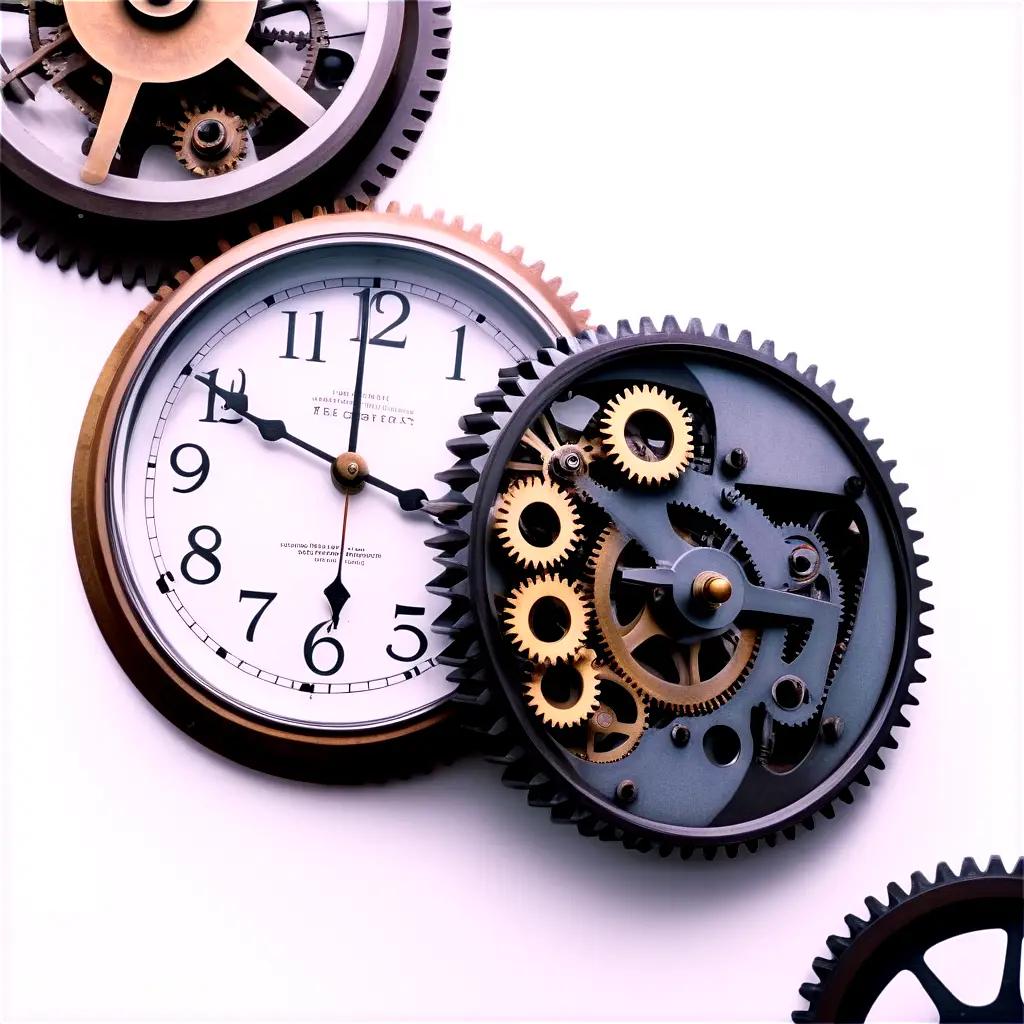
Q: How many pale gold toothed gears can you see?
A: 4